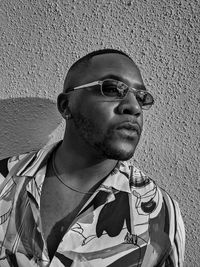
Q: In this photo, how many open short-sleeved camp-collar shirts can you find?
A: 1